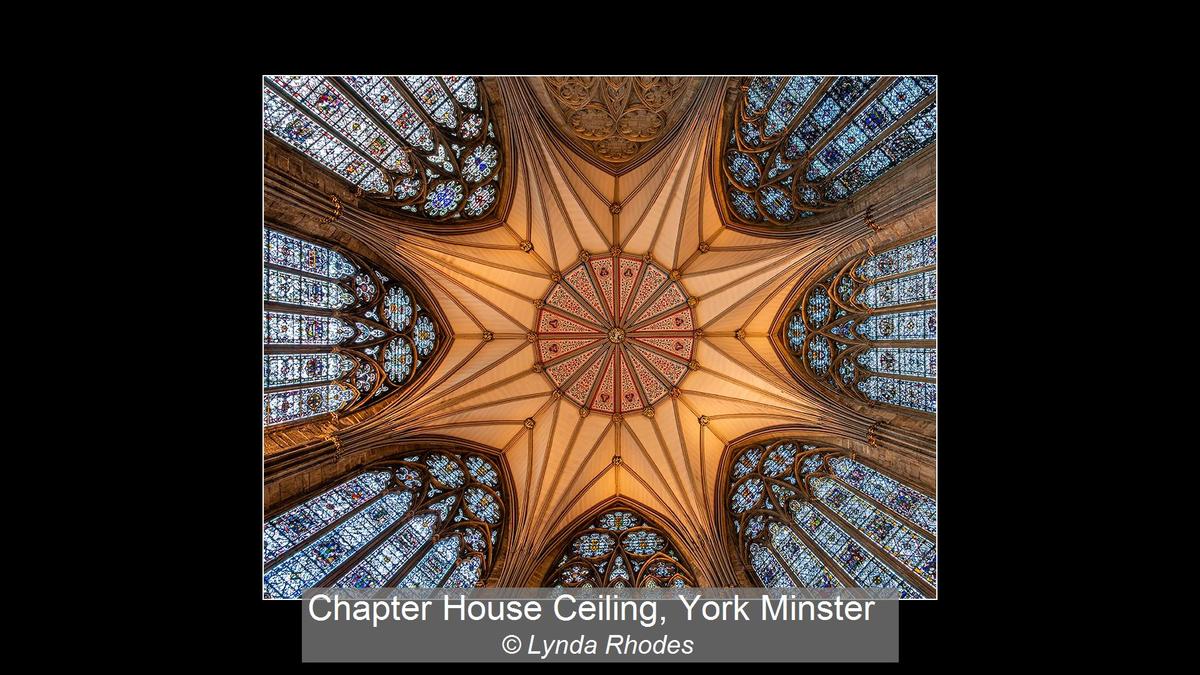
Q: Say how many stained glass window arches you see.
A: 7